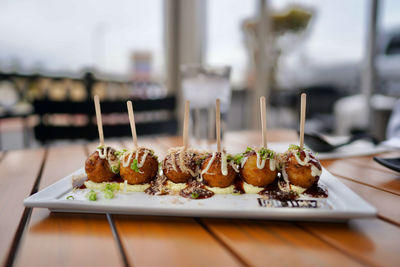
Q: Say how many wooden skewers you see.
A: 6